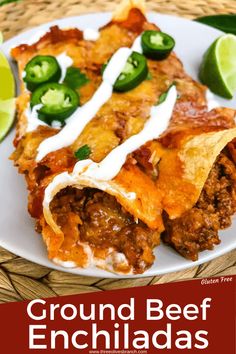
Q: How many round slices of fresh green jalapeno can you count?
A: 4